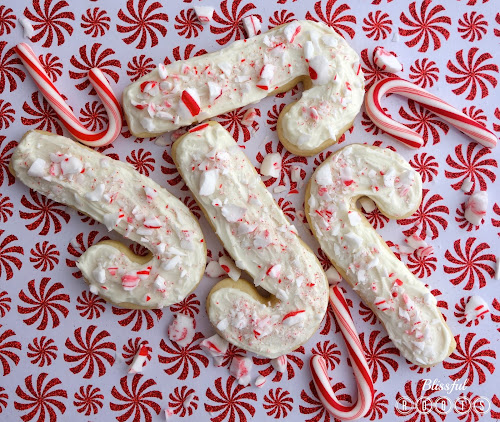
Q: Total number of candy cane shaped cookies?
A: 4